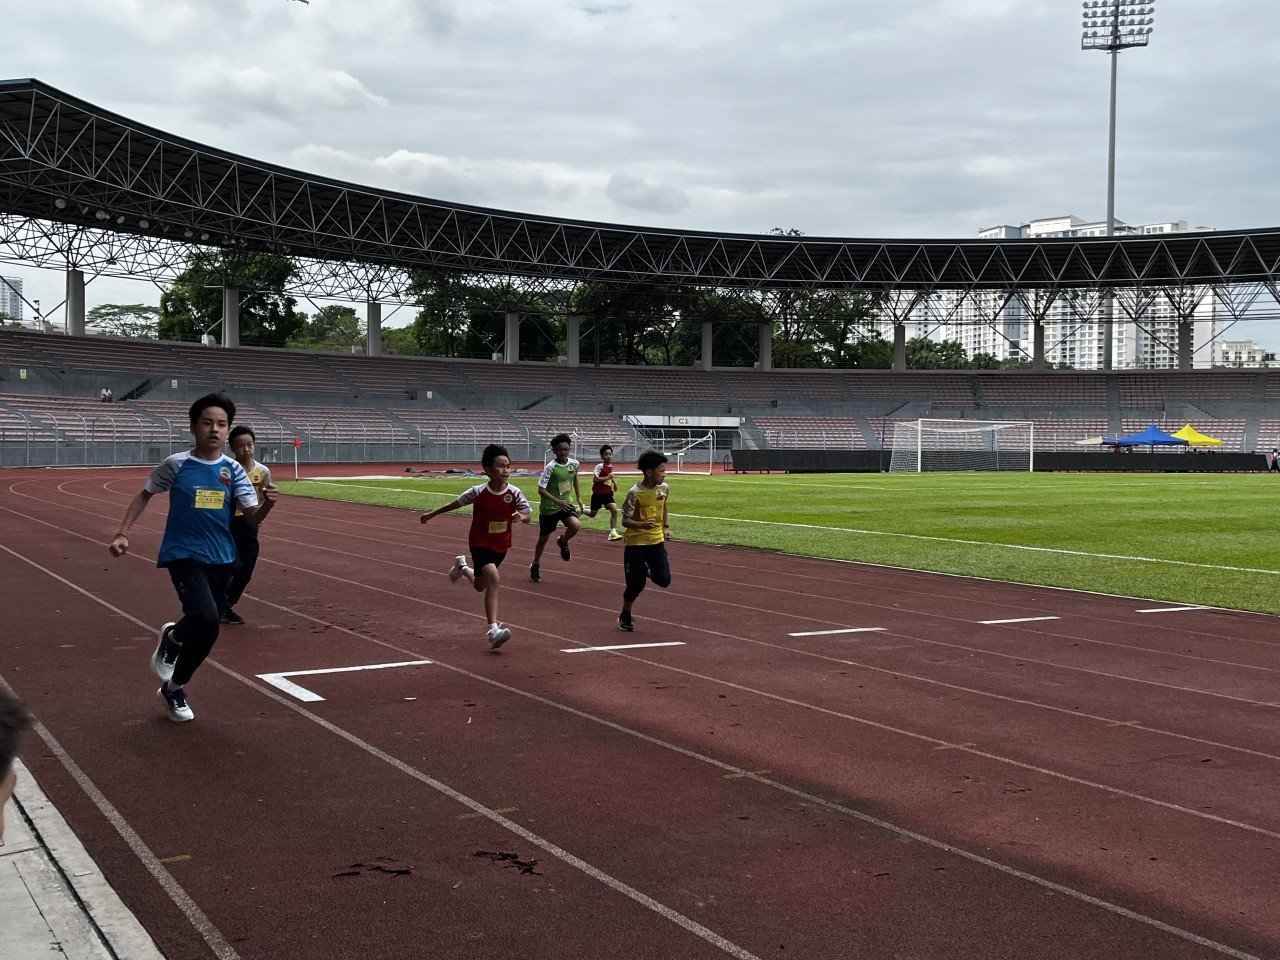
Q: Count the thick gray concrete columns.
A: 10